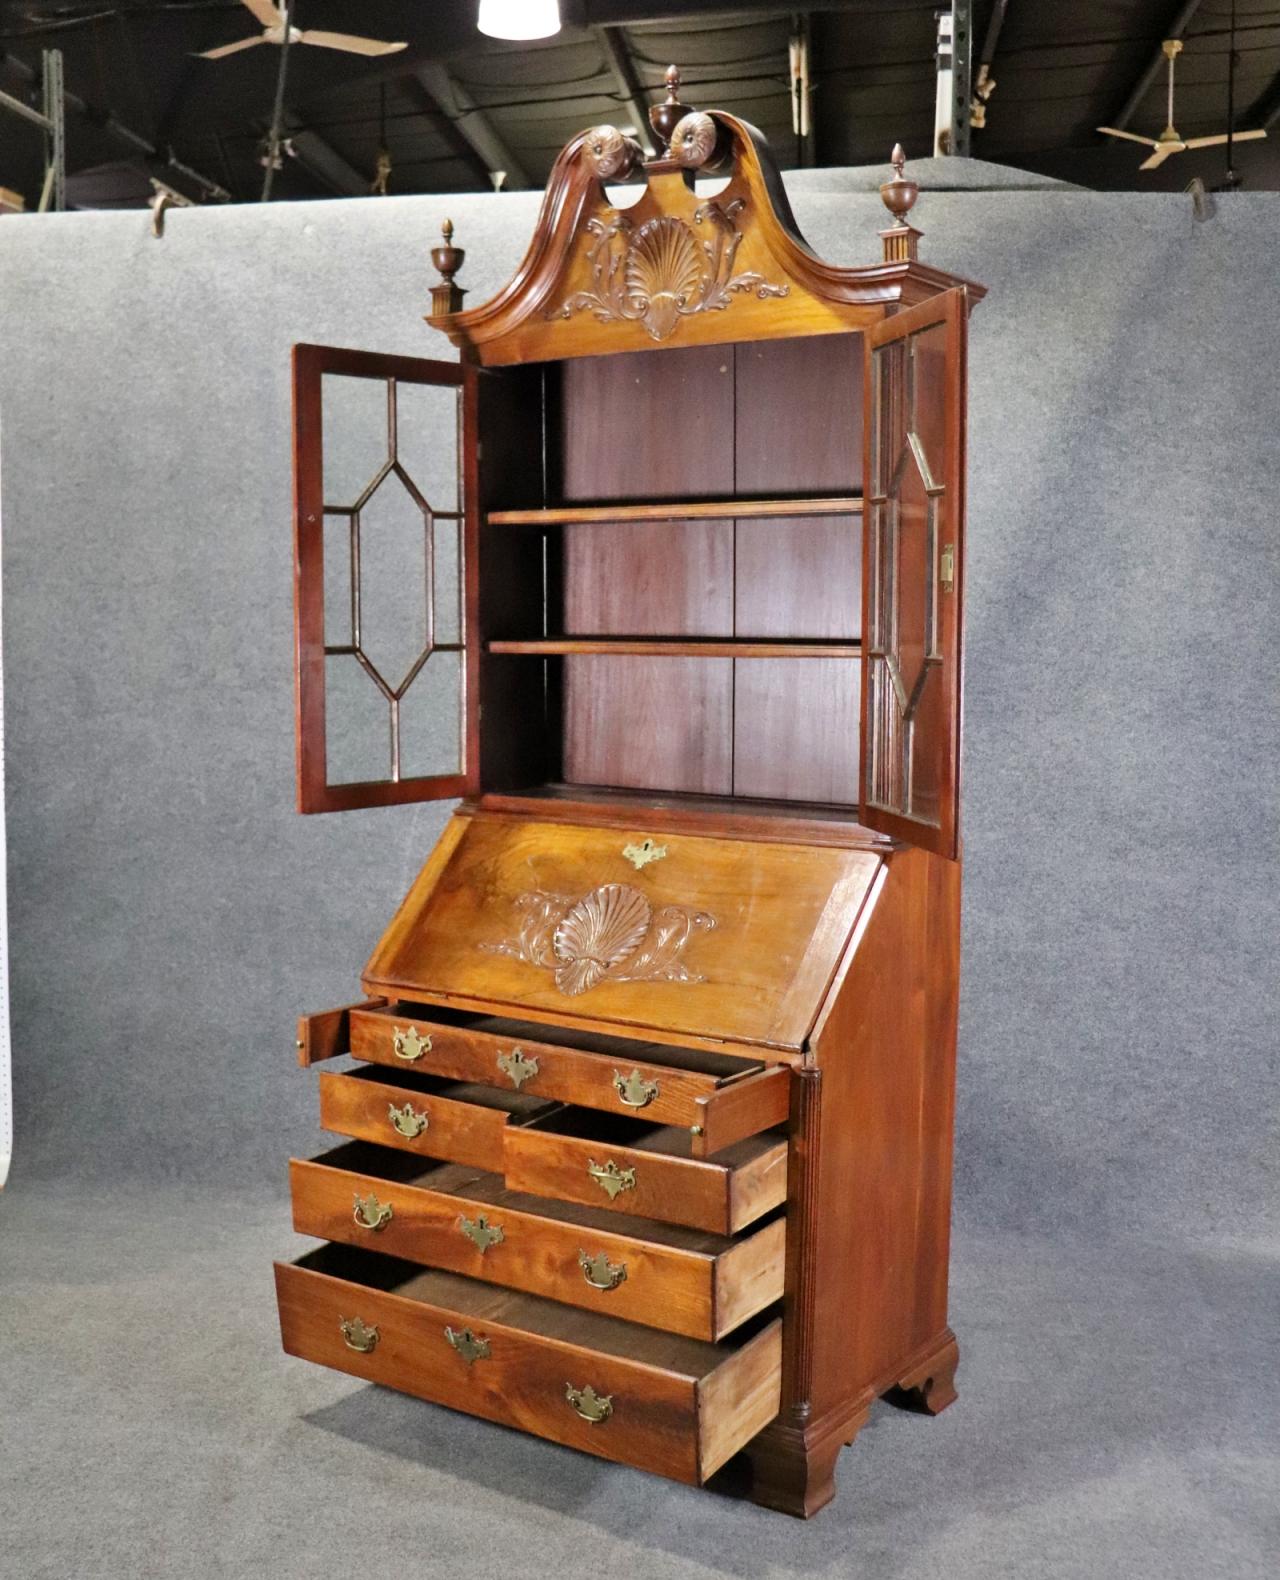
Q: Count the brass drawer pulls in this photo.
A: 8